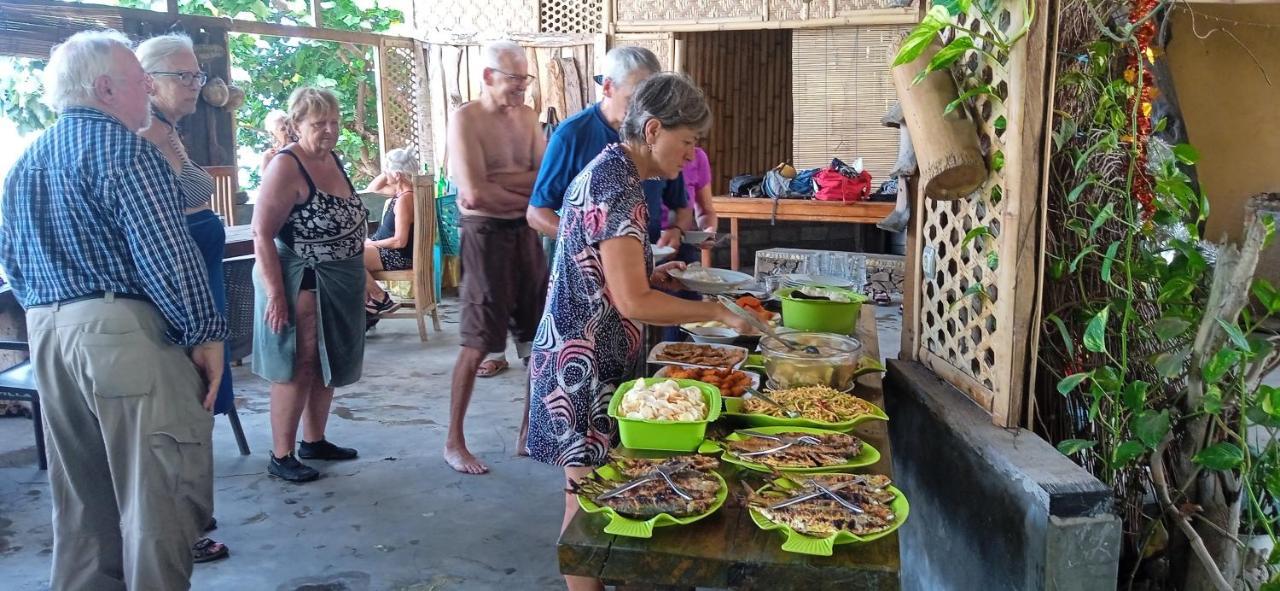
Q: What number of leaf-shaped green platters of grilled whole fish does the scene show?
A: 3